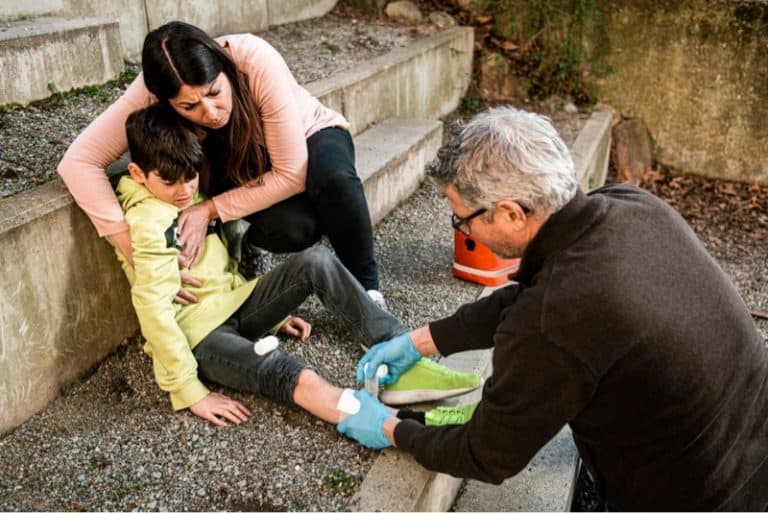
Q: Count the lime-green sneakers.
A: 2